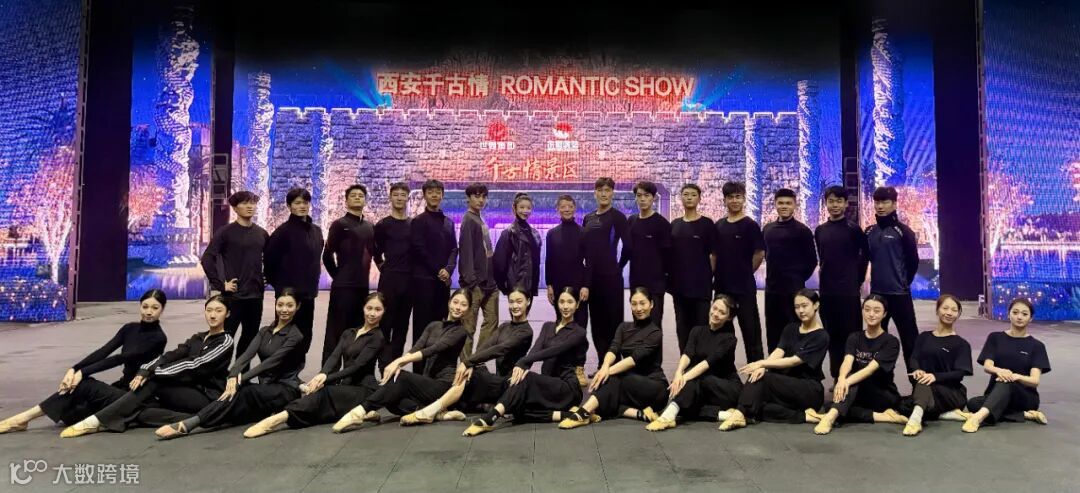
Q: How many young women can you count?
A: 14